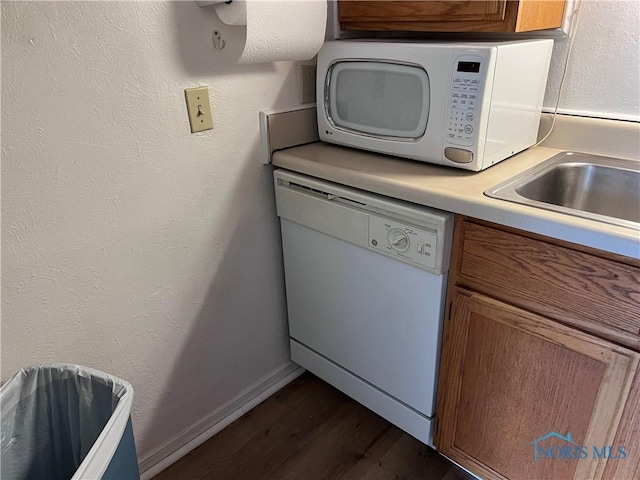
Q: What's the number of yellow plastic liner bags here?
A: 0